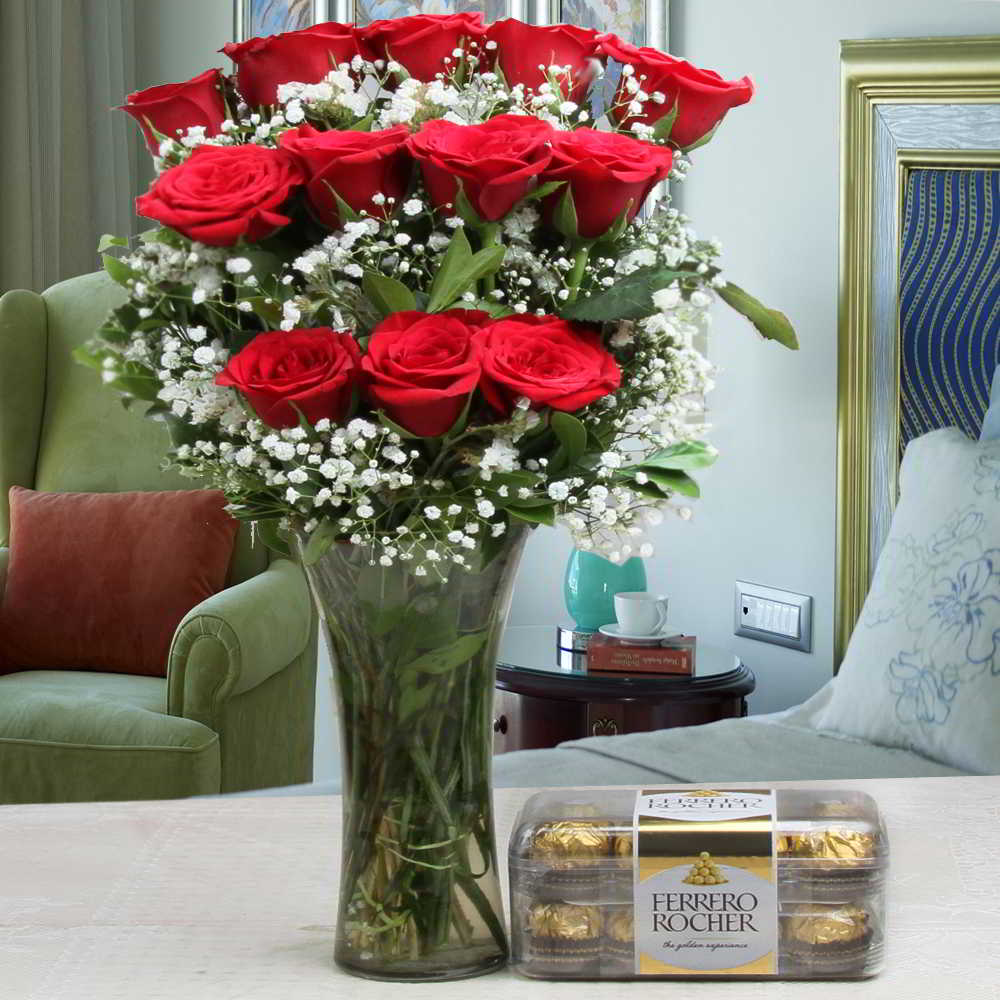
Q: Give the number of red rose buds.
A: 12